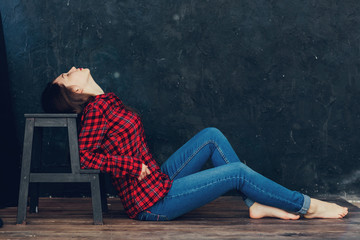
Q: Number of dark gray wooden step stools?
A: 1